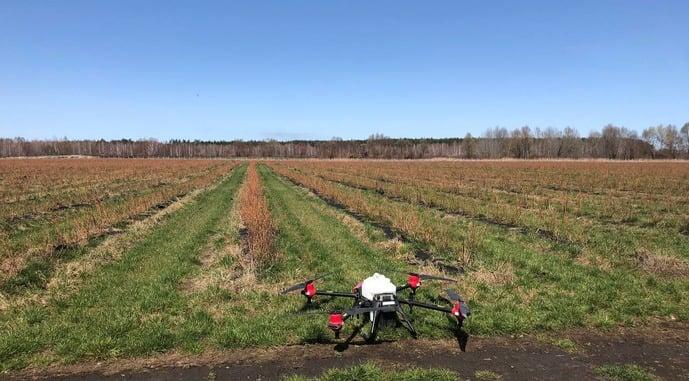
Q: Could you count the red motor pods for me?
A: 4